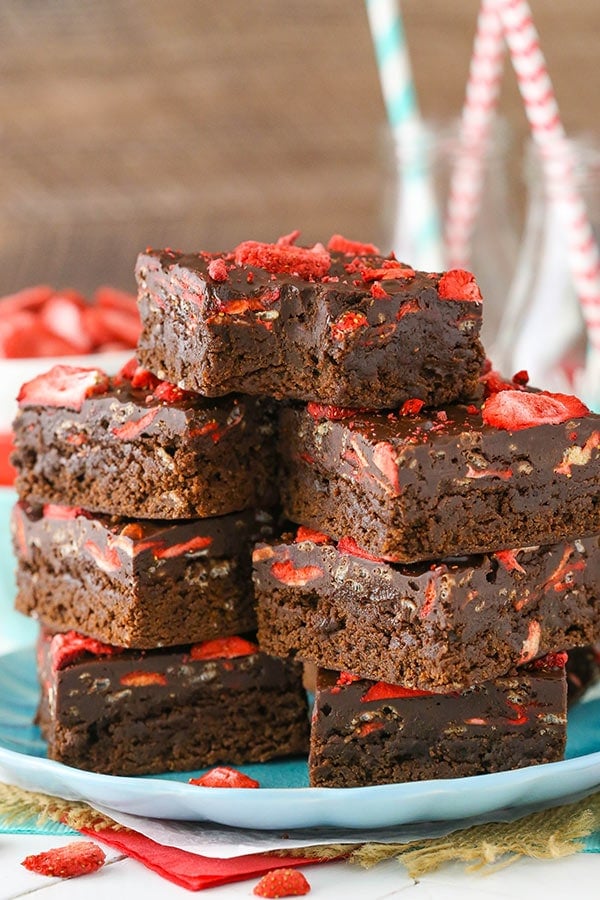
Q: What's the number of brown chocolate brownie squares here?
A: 7